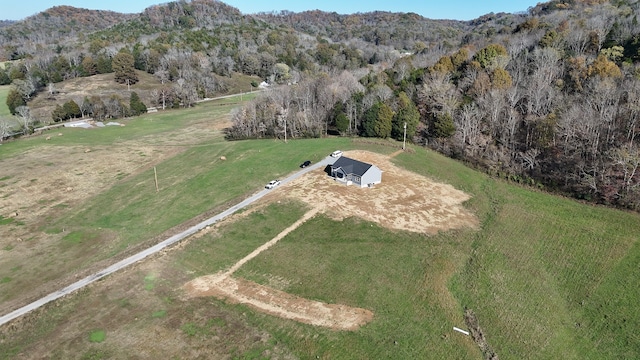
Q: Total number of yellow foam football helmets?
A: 0